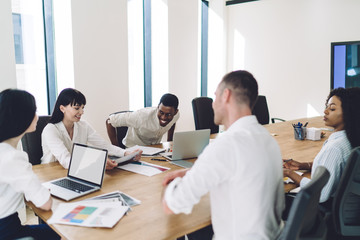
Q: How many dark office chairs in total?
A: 6